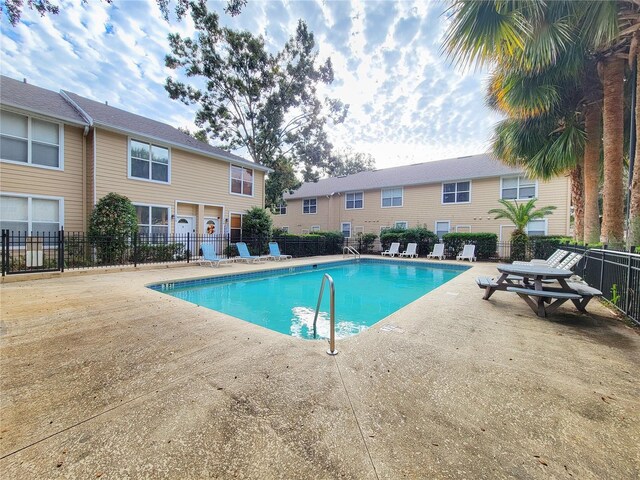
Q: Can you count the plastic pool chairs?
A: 9